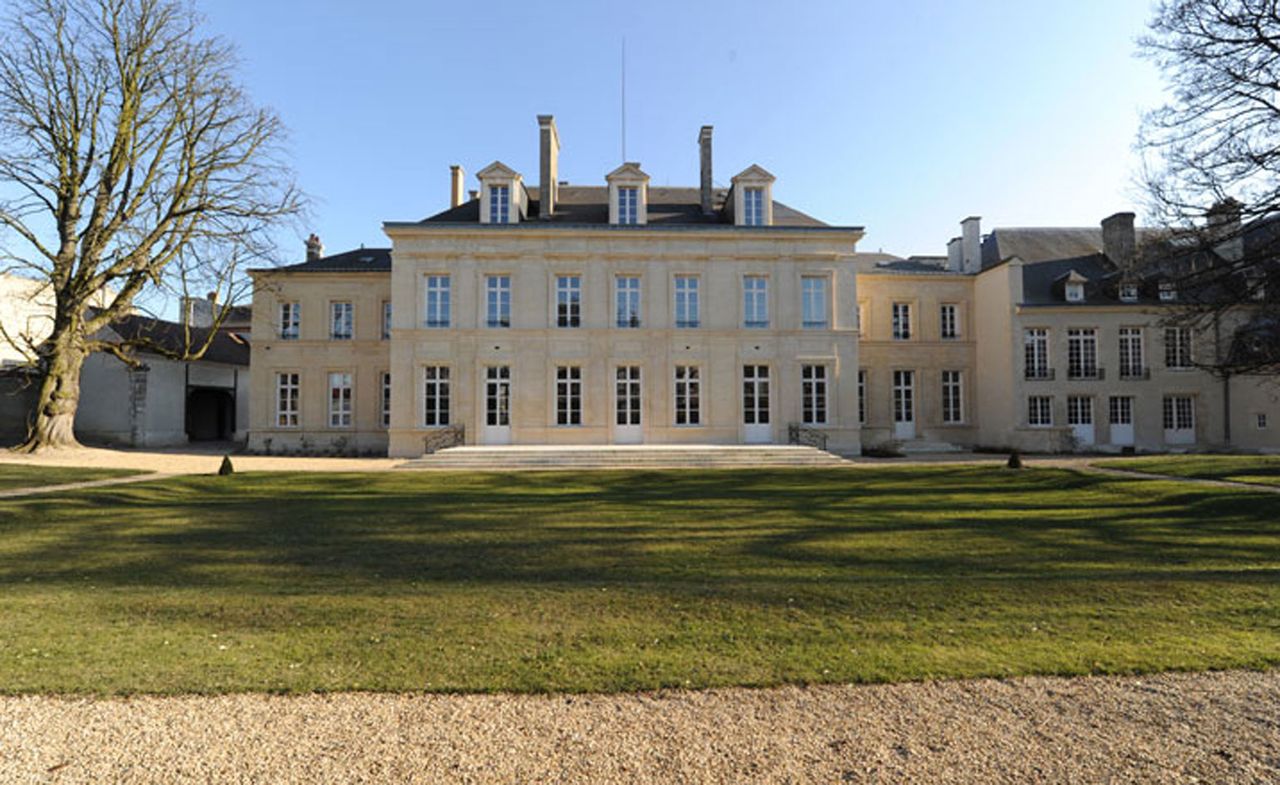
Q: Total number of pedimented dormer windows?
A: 3